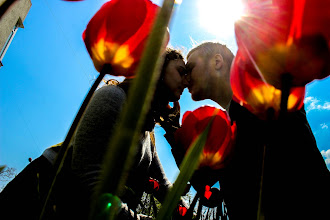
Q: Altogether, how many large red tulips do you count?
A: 4